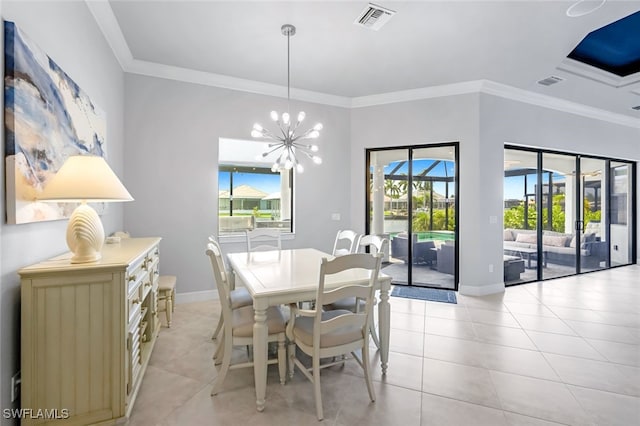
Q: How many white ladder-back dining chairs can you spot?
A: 6